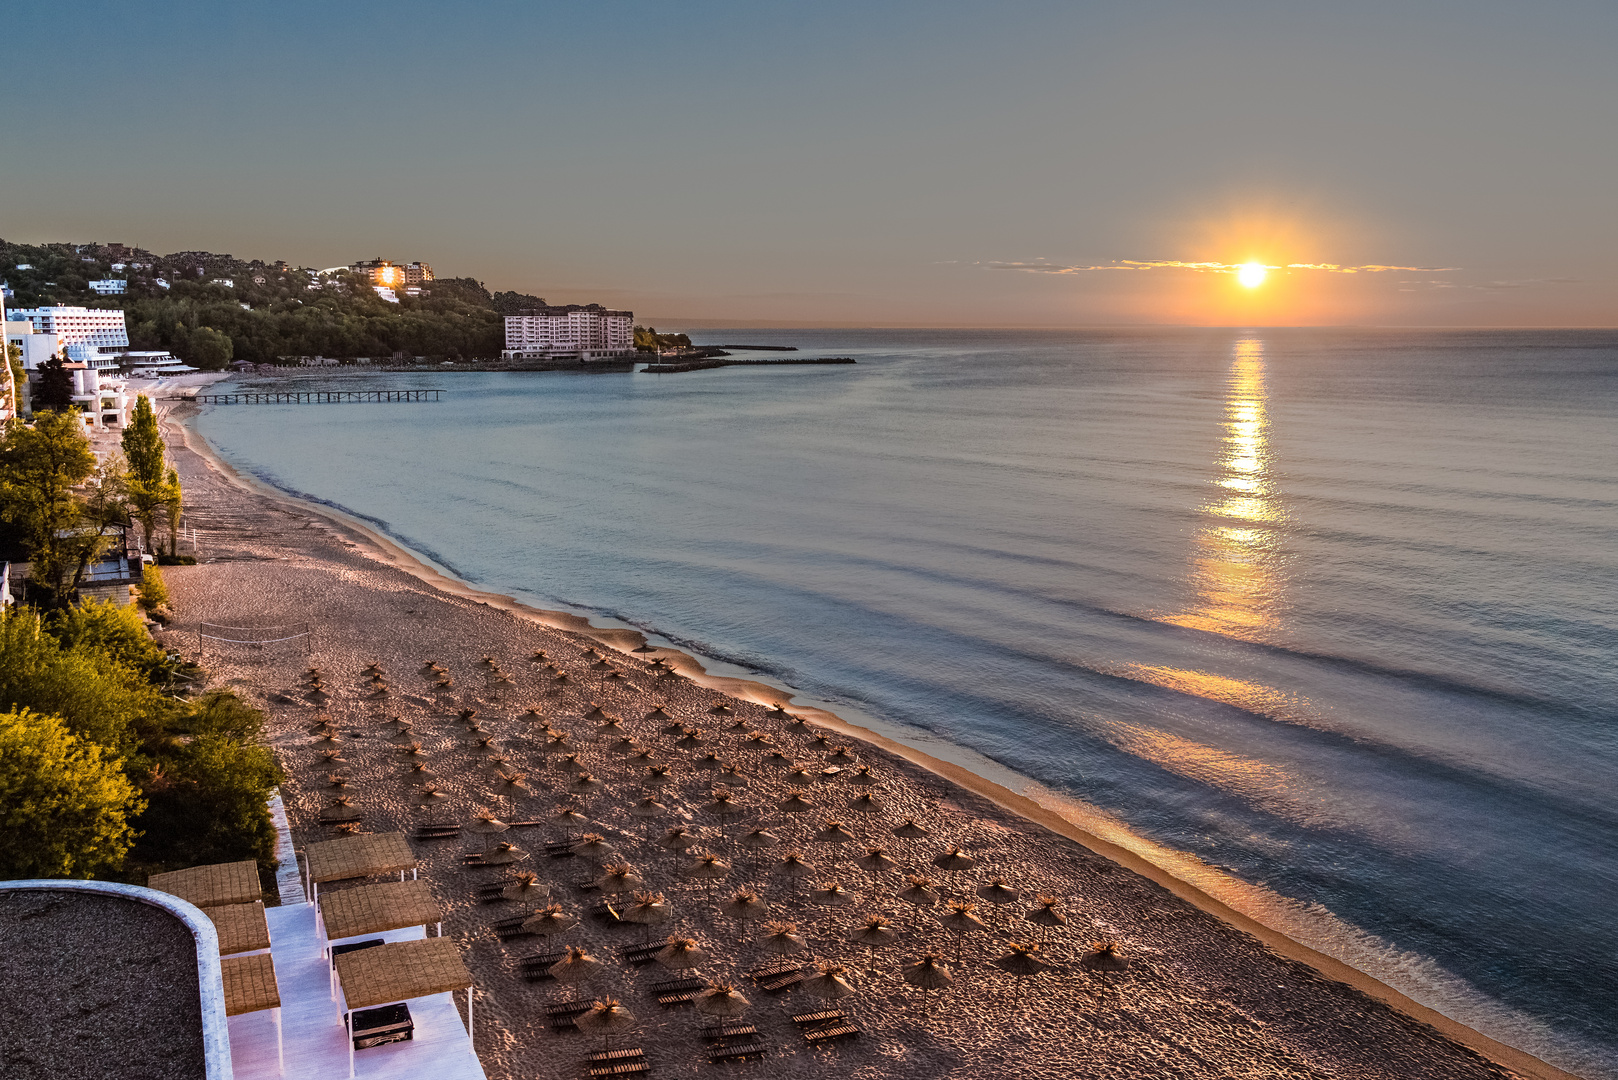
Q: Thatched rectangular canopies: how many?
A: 6